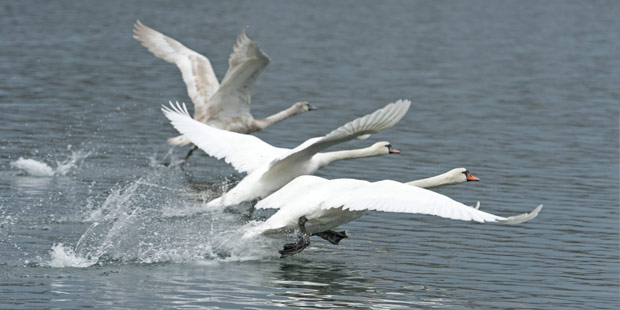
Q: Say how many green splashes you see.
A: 0